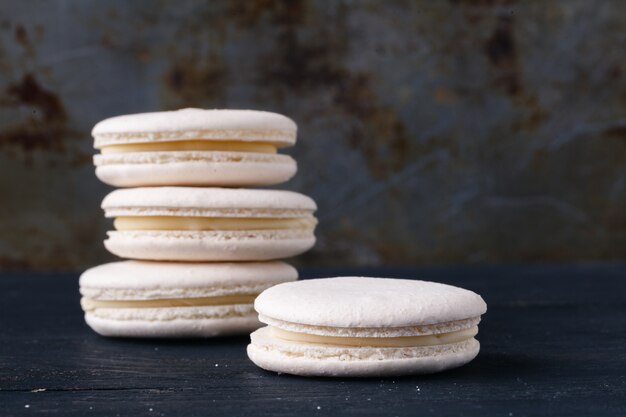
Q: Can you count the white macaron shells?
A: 8